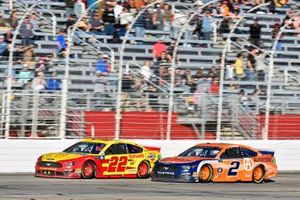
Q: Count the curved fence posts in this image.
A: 6